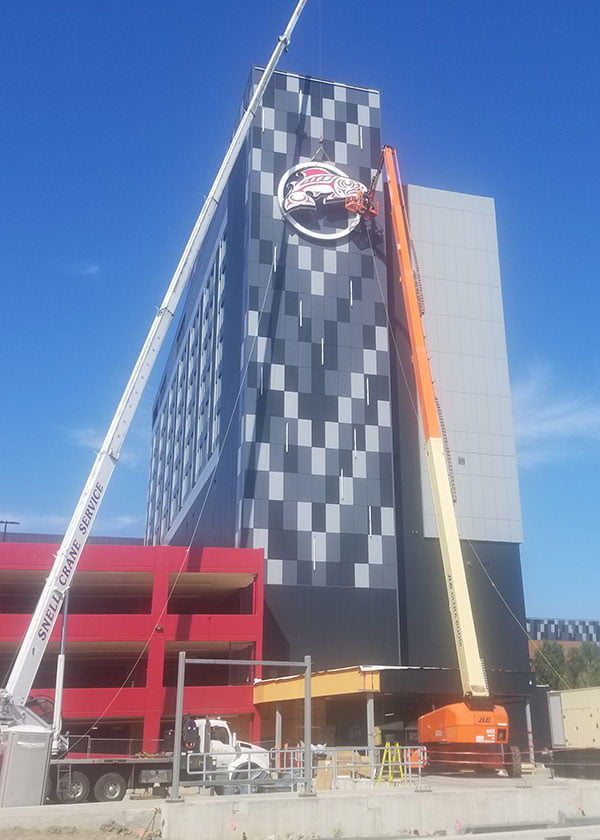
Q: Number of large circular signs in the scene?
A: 1